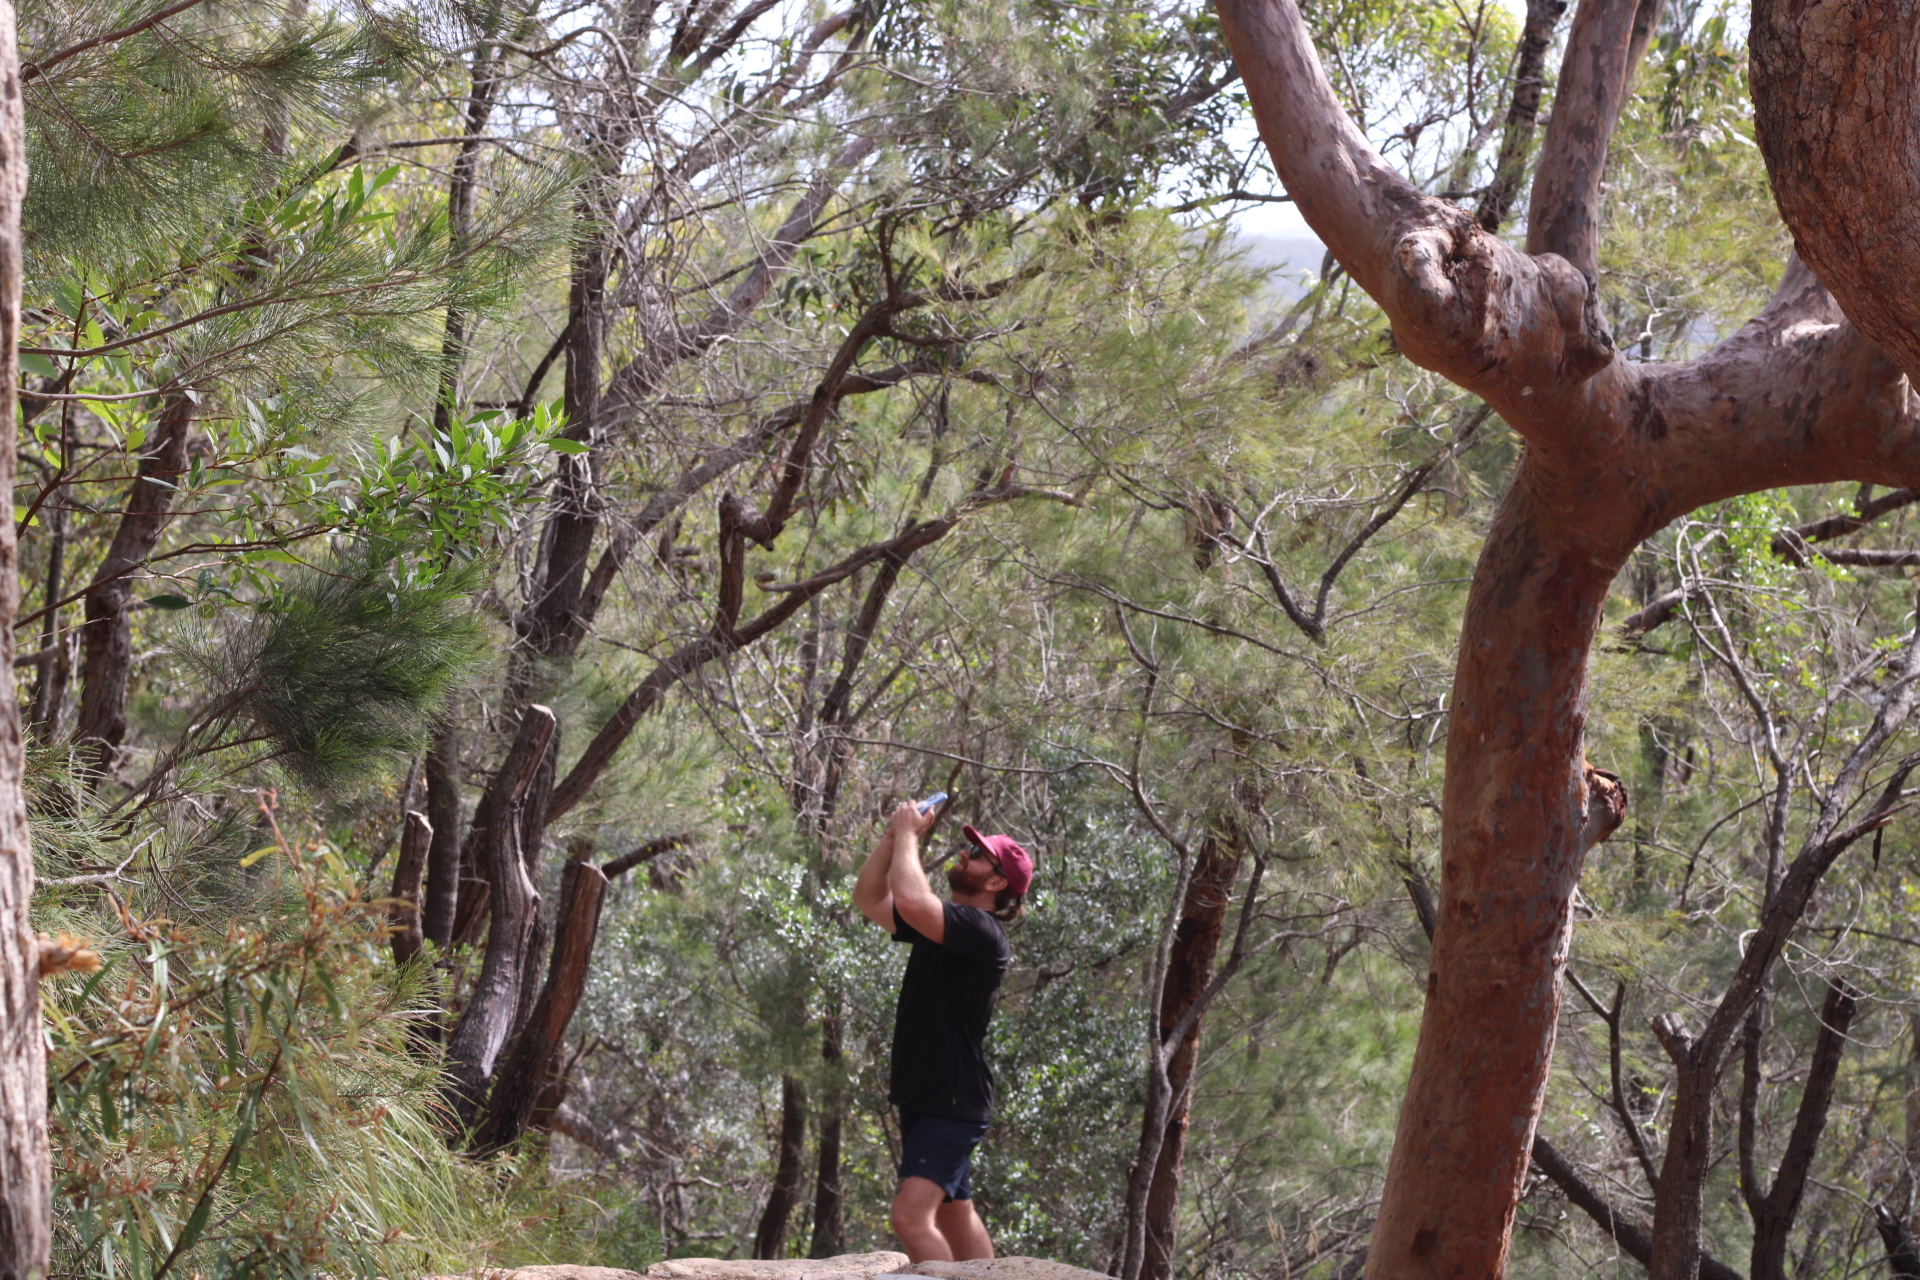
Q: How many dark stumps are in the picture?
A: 3